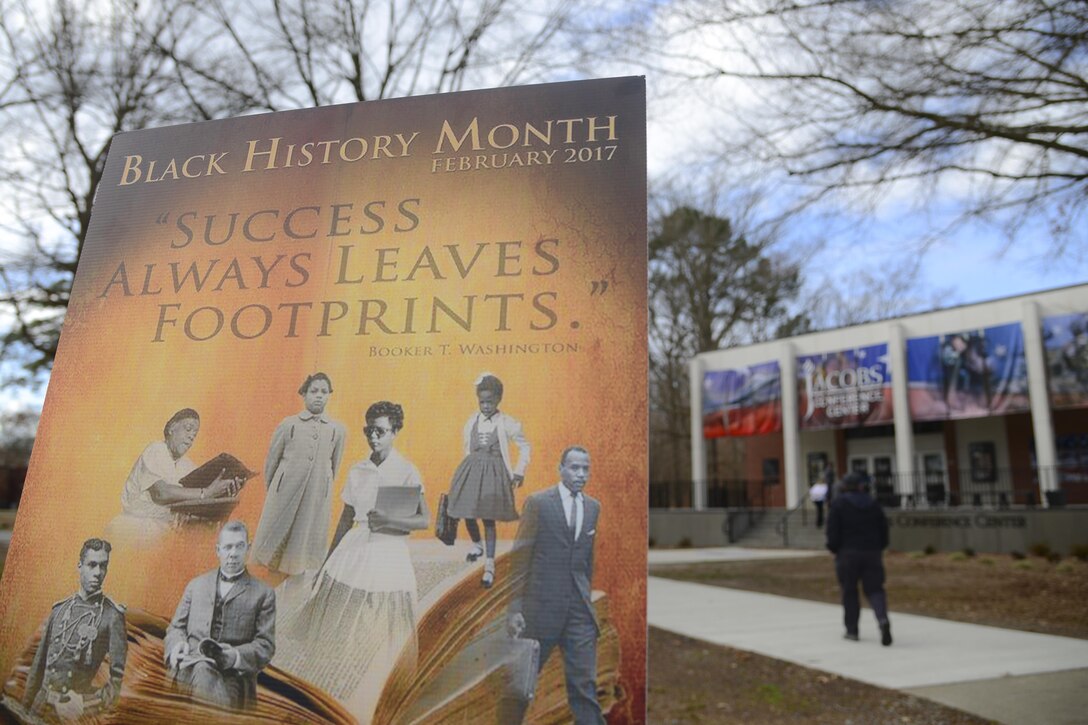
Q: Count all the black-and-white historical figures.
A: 7